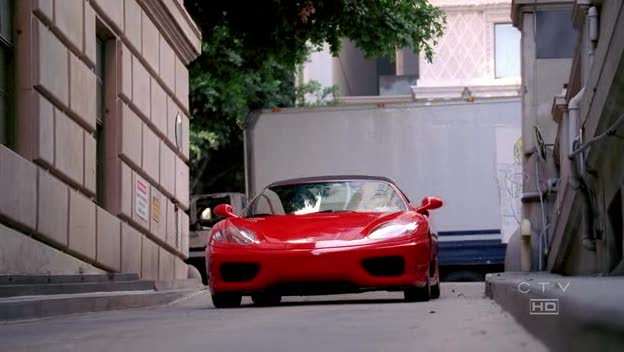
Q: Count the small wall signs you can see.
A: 2